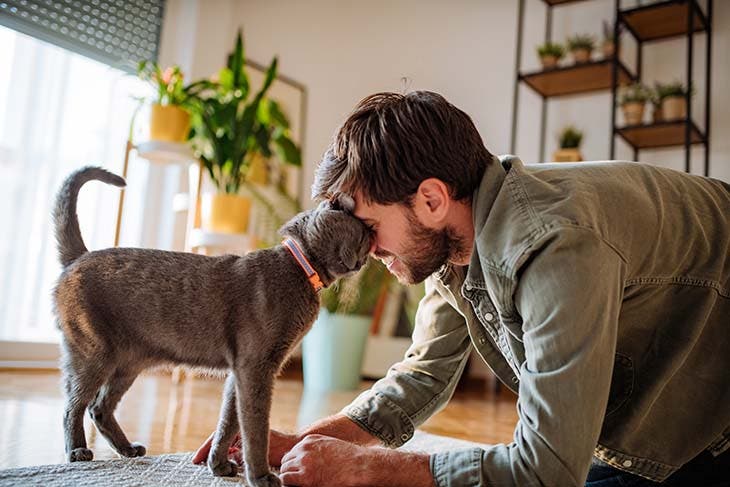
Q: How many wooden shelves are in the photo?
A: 4